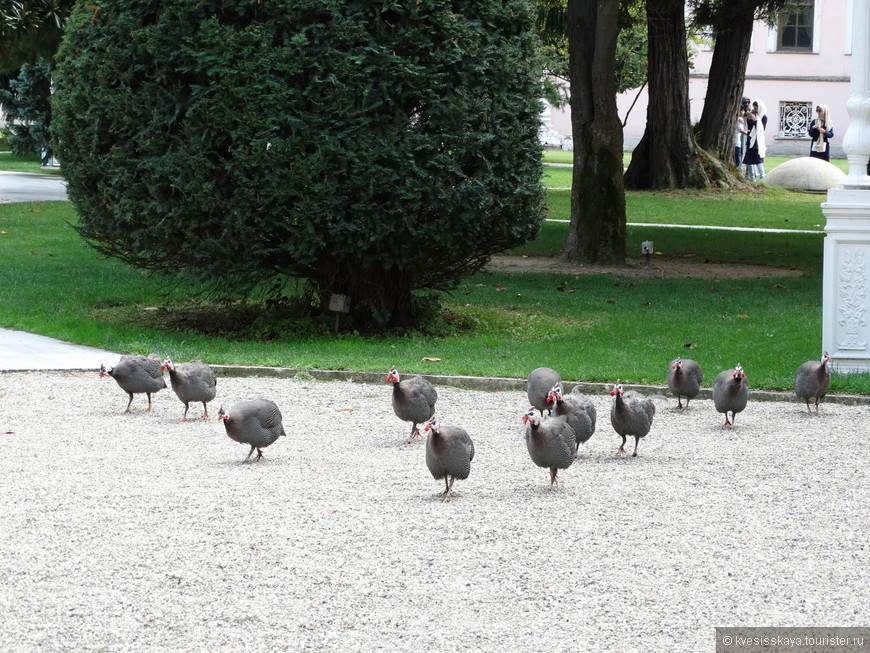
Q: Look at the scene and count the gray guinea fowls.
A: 12